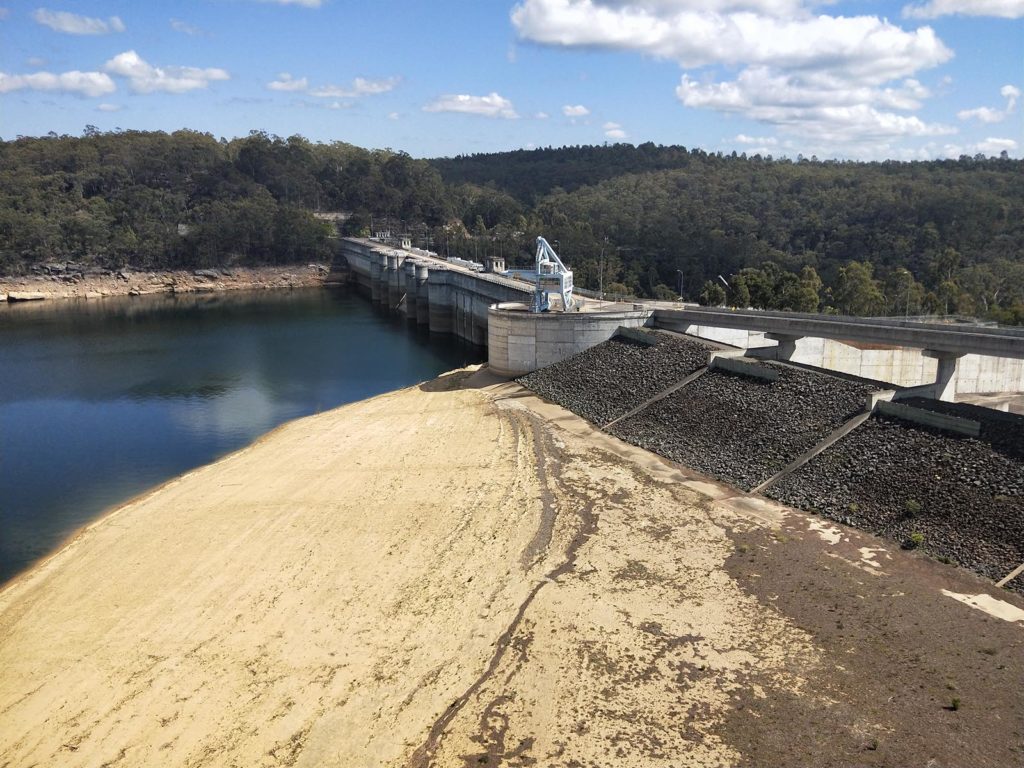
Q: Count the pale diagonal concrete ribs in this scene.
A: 3